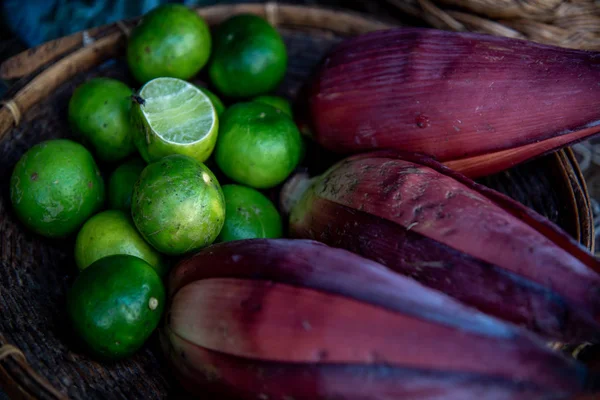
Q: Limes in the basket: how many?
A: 13